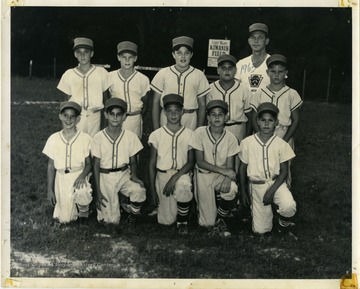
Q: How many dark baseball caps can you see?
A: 11